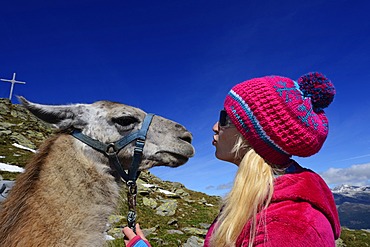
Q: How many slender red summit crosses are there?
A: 0